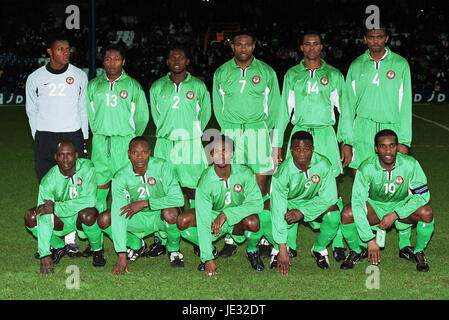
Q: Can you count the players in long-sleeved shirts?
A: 11